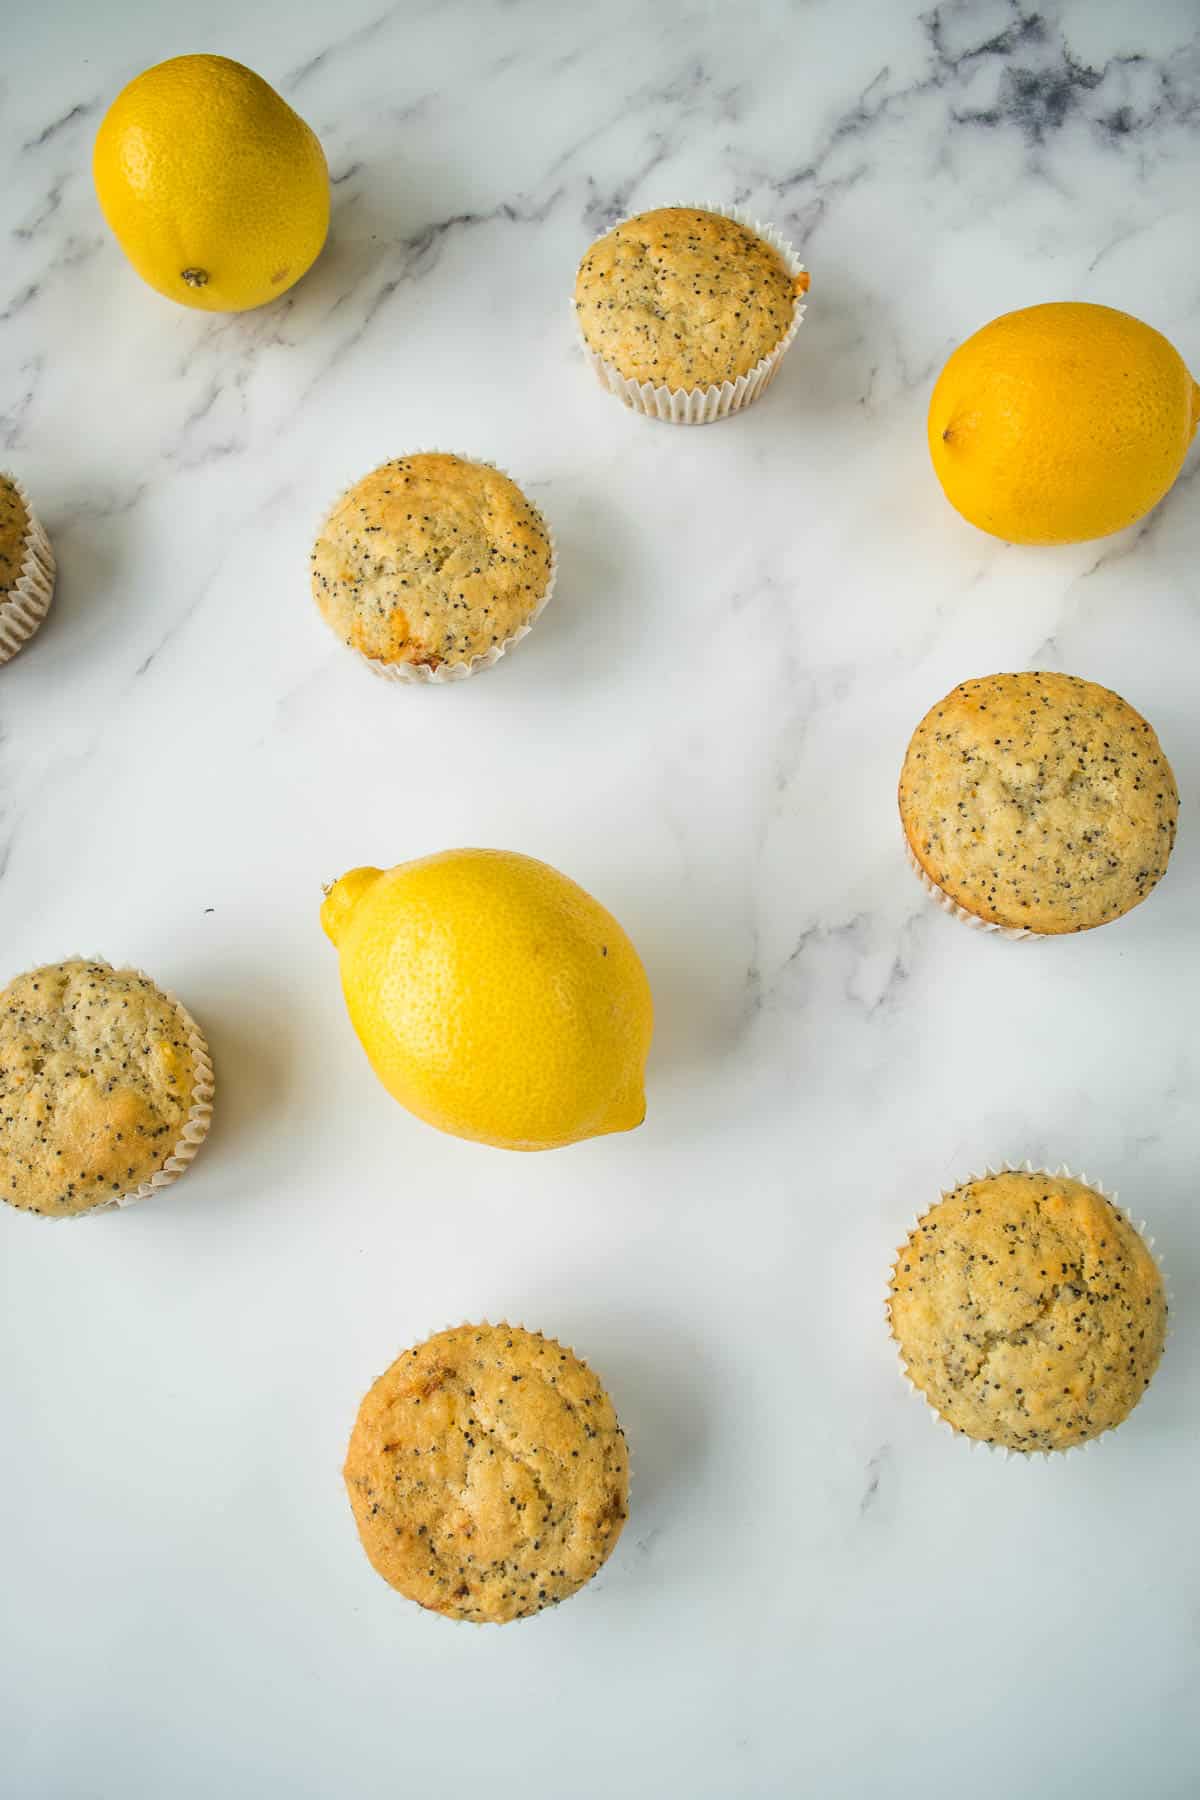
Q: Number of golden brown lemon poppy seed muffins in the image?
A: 7